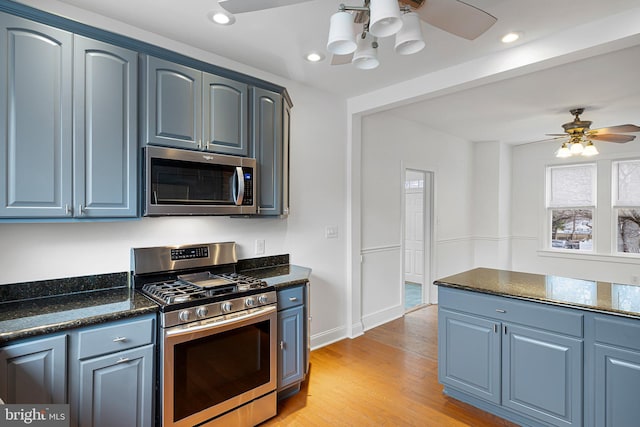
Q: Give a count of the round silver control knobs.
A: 5